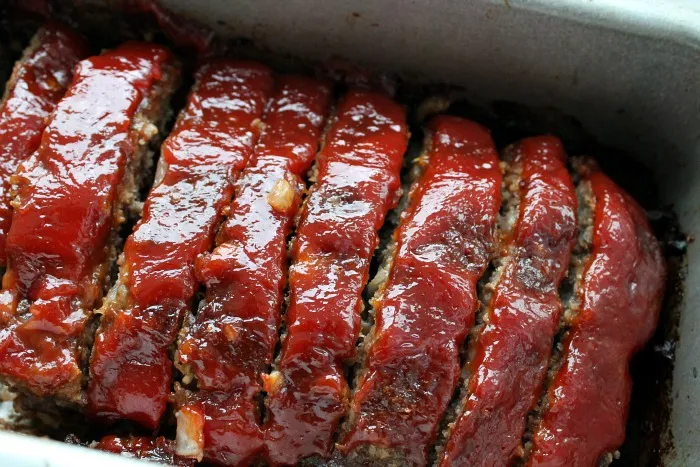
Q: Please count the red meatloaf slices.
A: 8